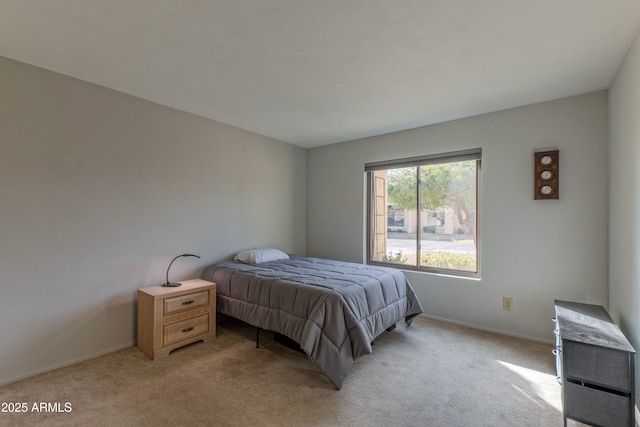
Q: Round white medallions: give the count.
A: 3